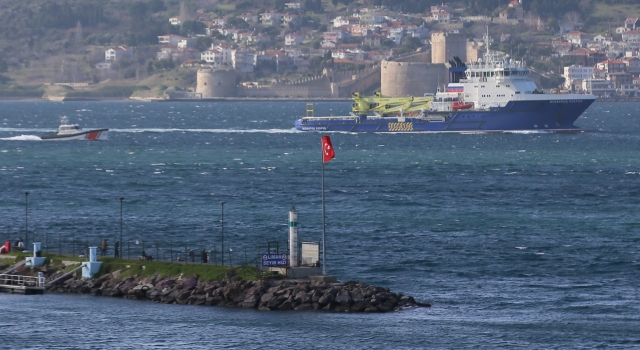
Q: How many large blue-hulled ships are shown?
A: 1